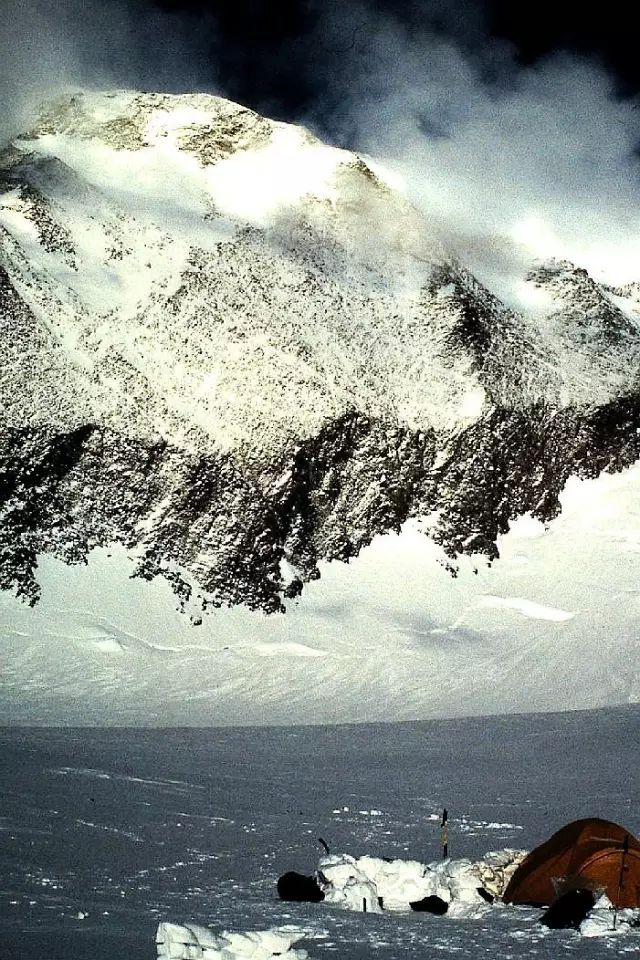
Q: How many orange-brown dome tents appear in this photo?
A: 1